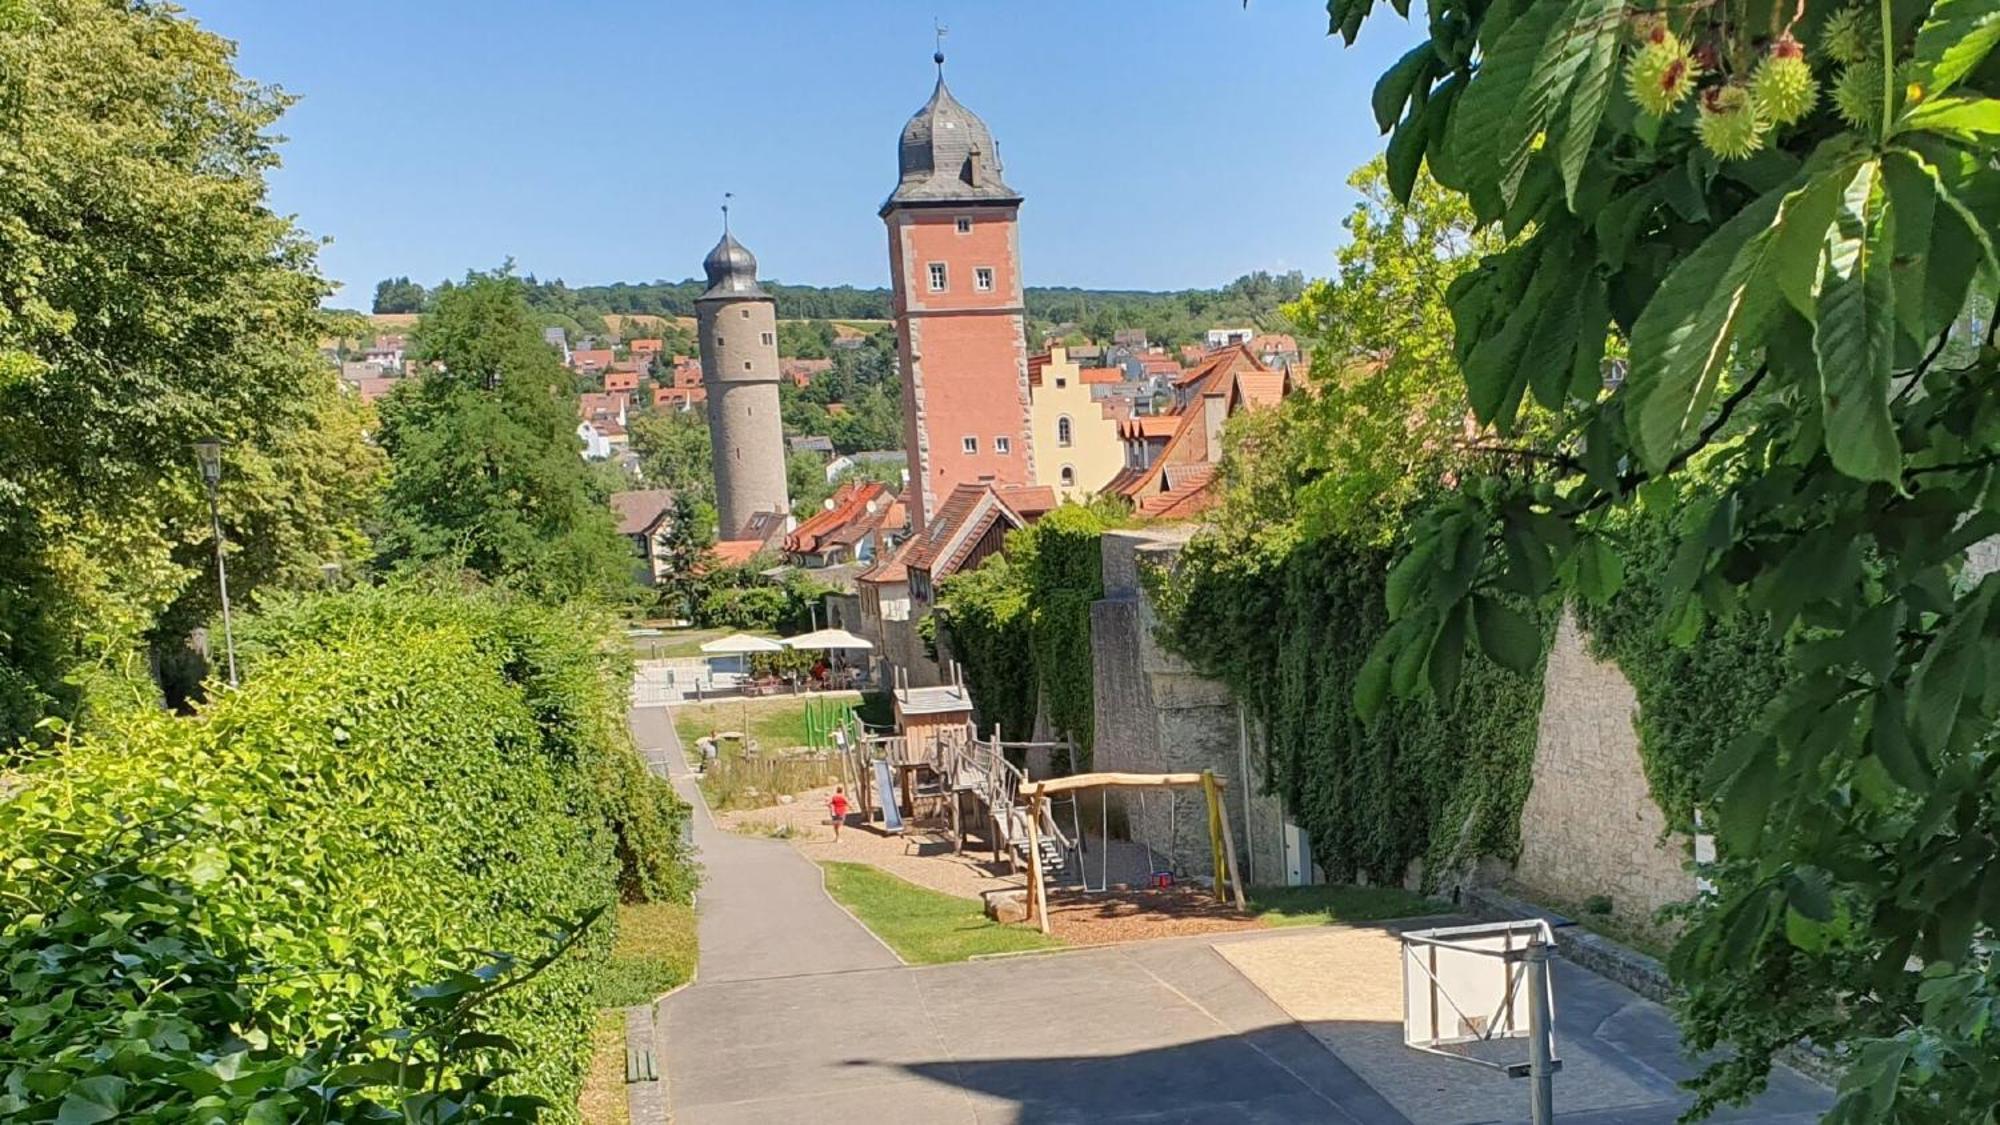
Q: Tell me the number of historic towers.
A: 2